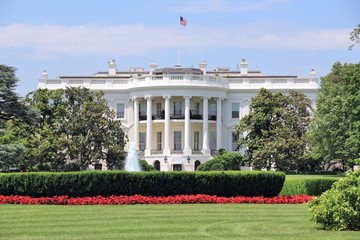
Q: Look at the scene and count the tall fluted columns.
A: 6